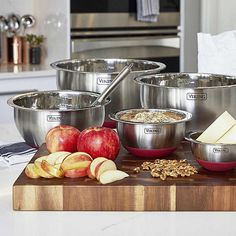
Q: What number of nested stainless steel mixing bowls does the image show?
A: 5